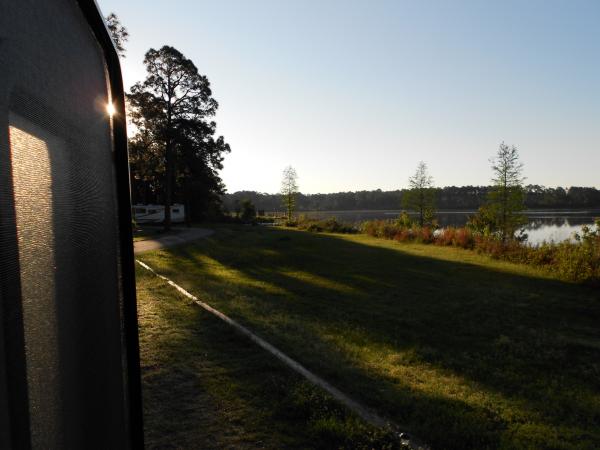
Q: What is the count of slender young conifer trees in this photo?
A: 3